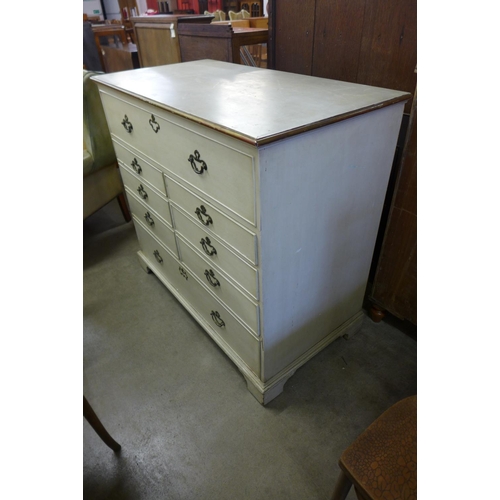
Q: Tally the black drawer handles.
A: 10